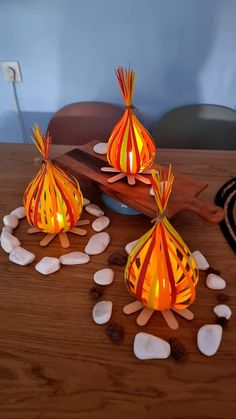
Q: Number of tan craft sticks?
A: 14